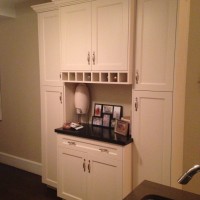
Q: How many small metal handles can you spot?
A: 10